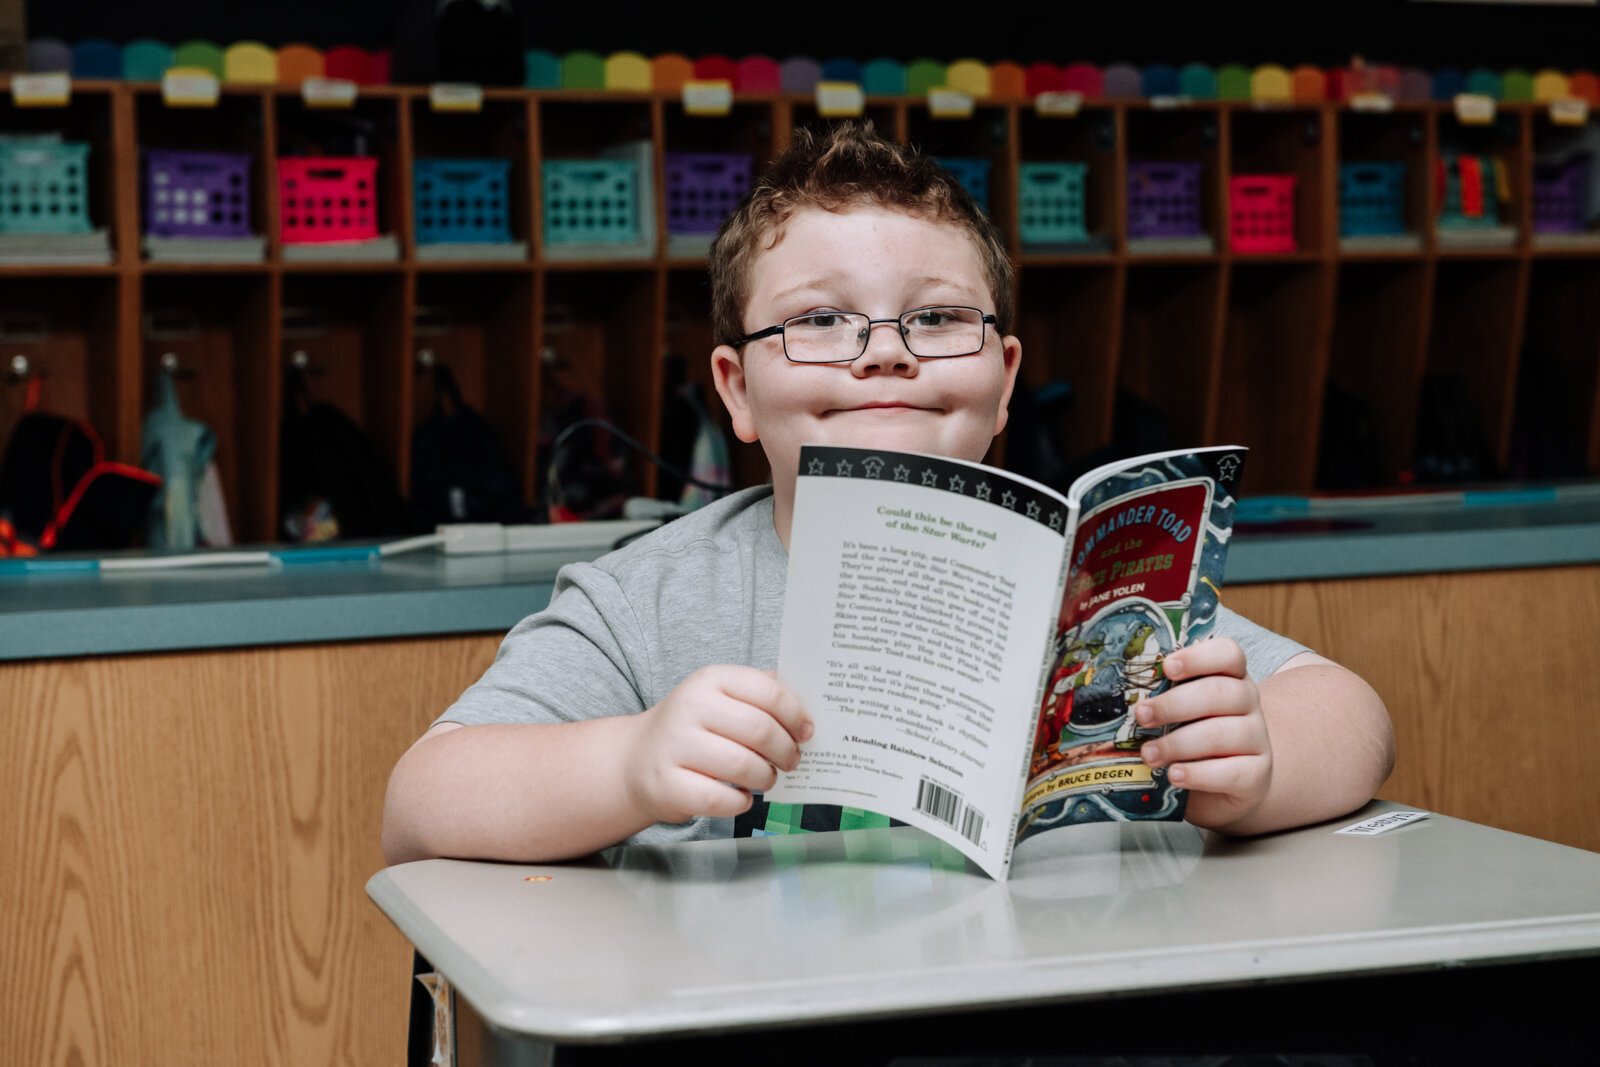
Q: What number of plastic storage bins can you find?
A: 13